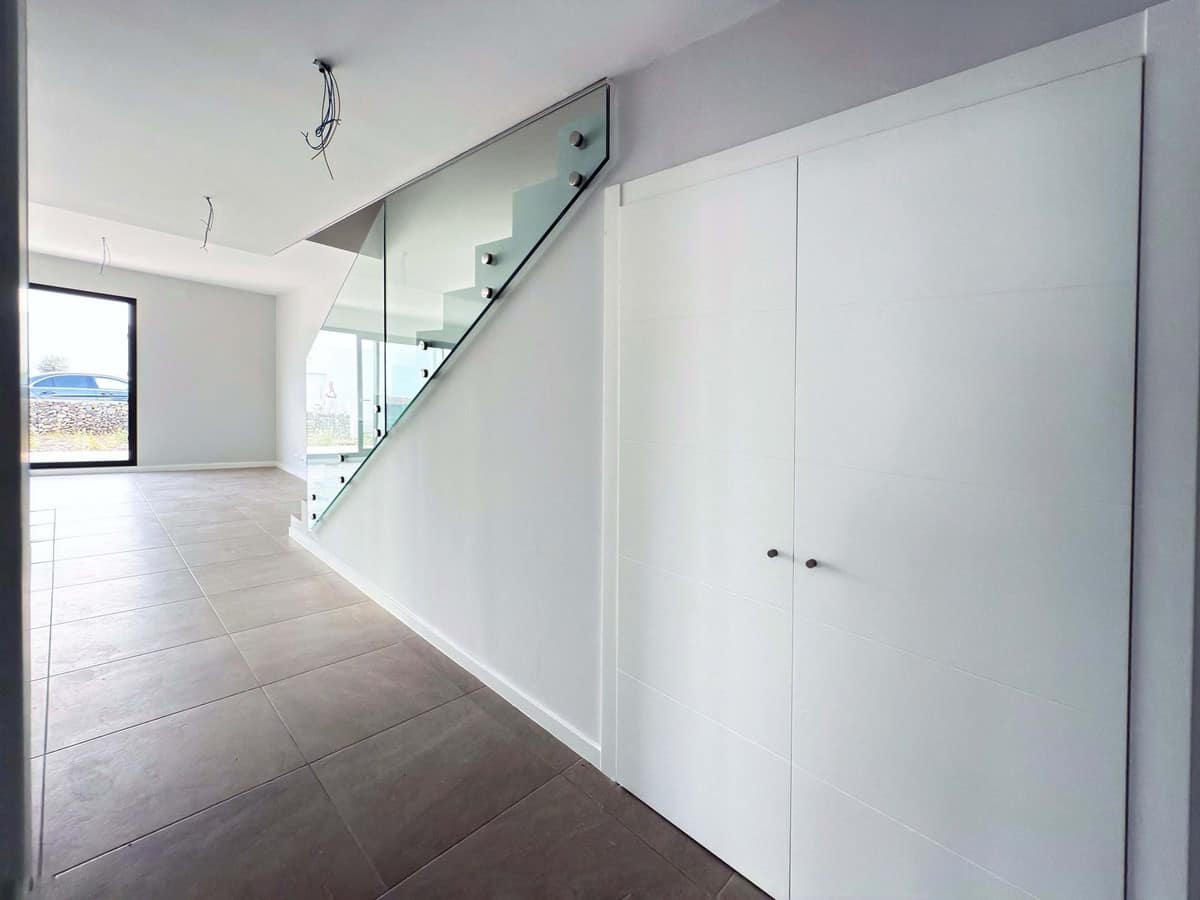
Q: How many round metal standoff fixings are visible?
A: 12